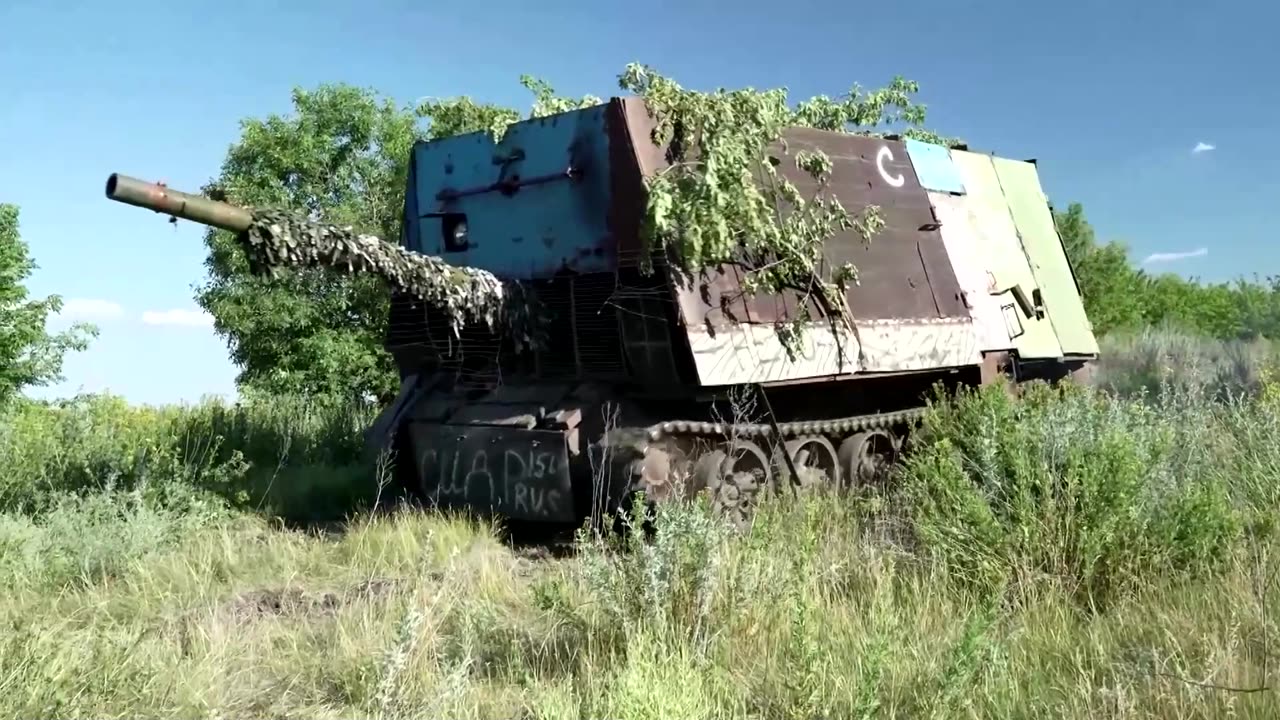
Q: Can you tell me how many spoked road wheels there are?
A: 3